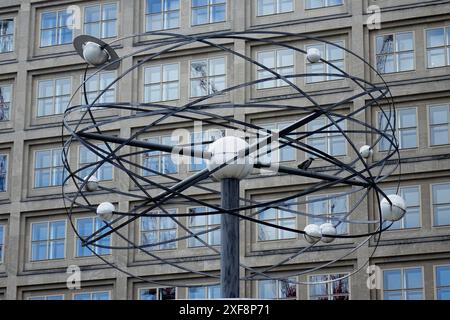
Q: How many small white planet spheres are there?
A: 8